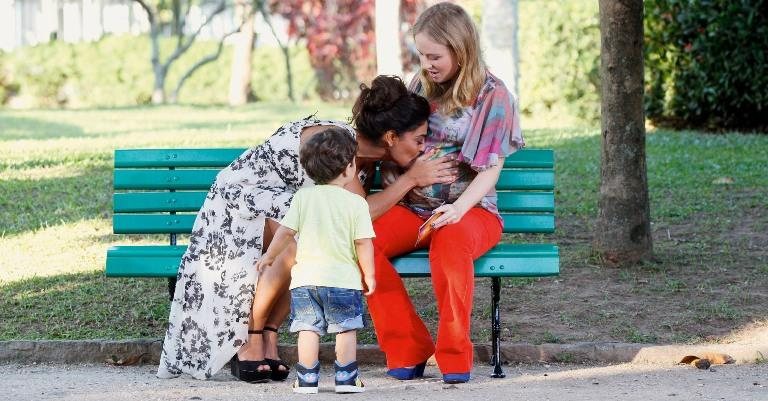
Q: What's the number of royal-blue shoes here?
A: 2